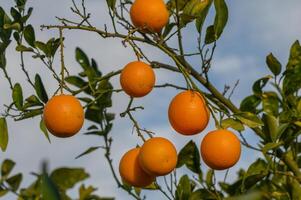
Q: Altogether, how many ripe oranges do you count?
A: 7